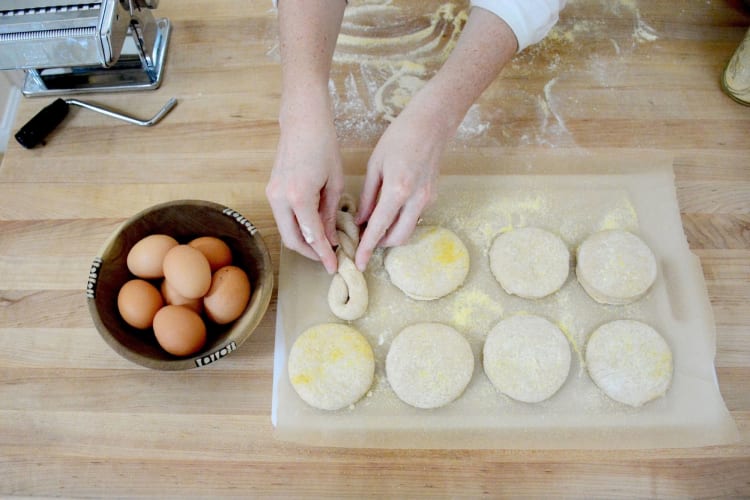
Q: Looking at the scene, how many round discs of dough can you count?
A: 7